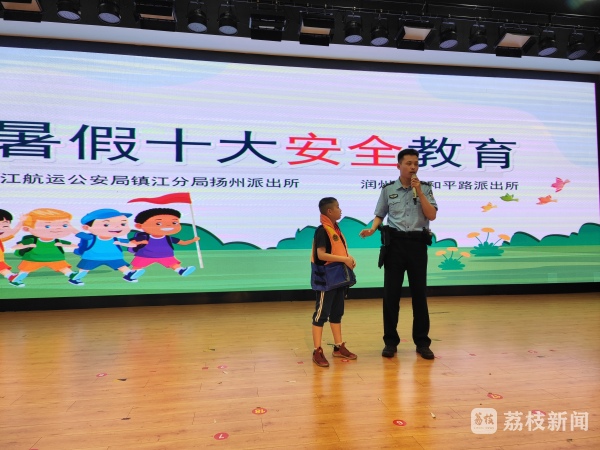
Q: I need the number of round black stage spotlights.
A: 10